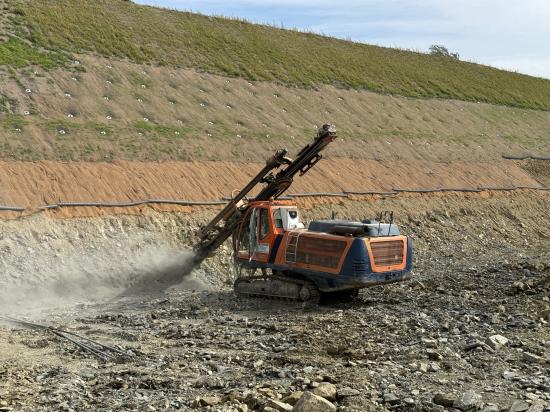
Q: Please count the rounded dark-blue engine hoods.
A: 1